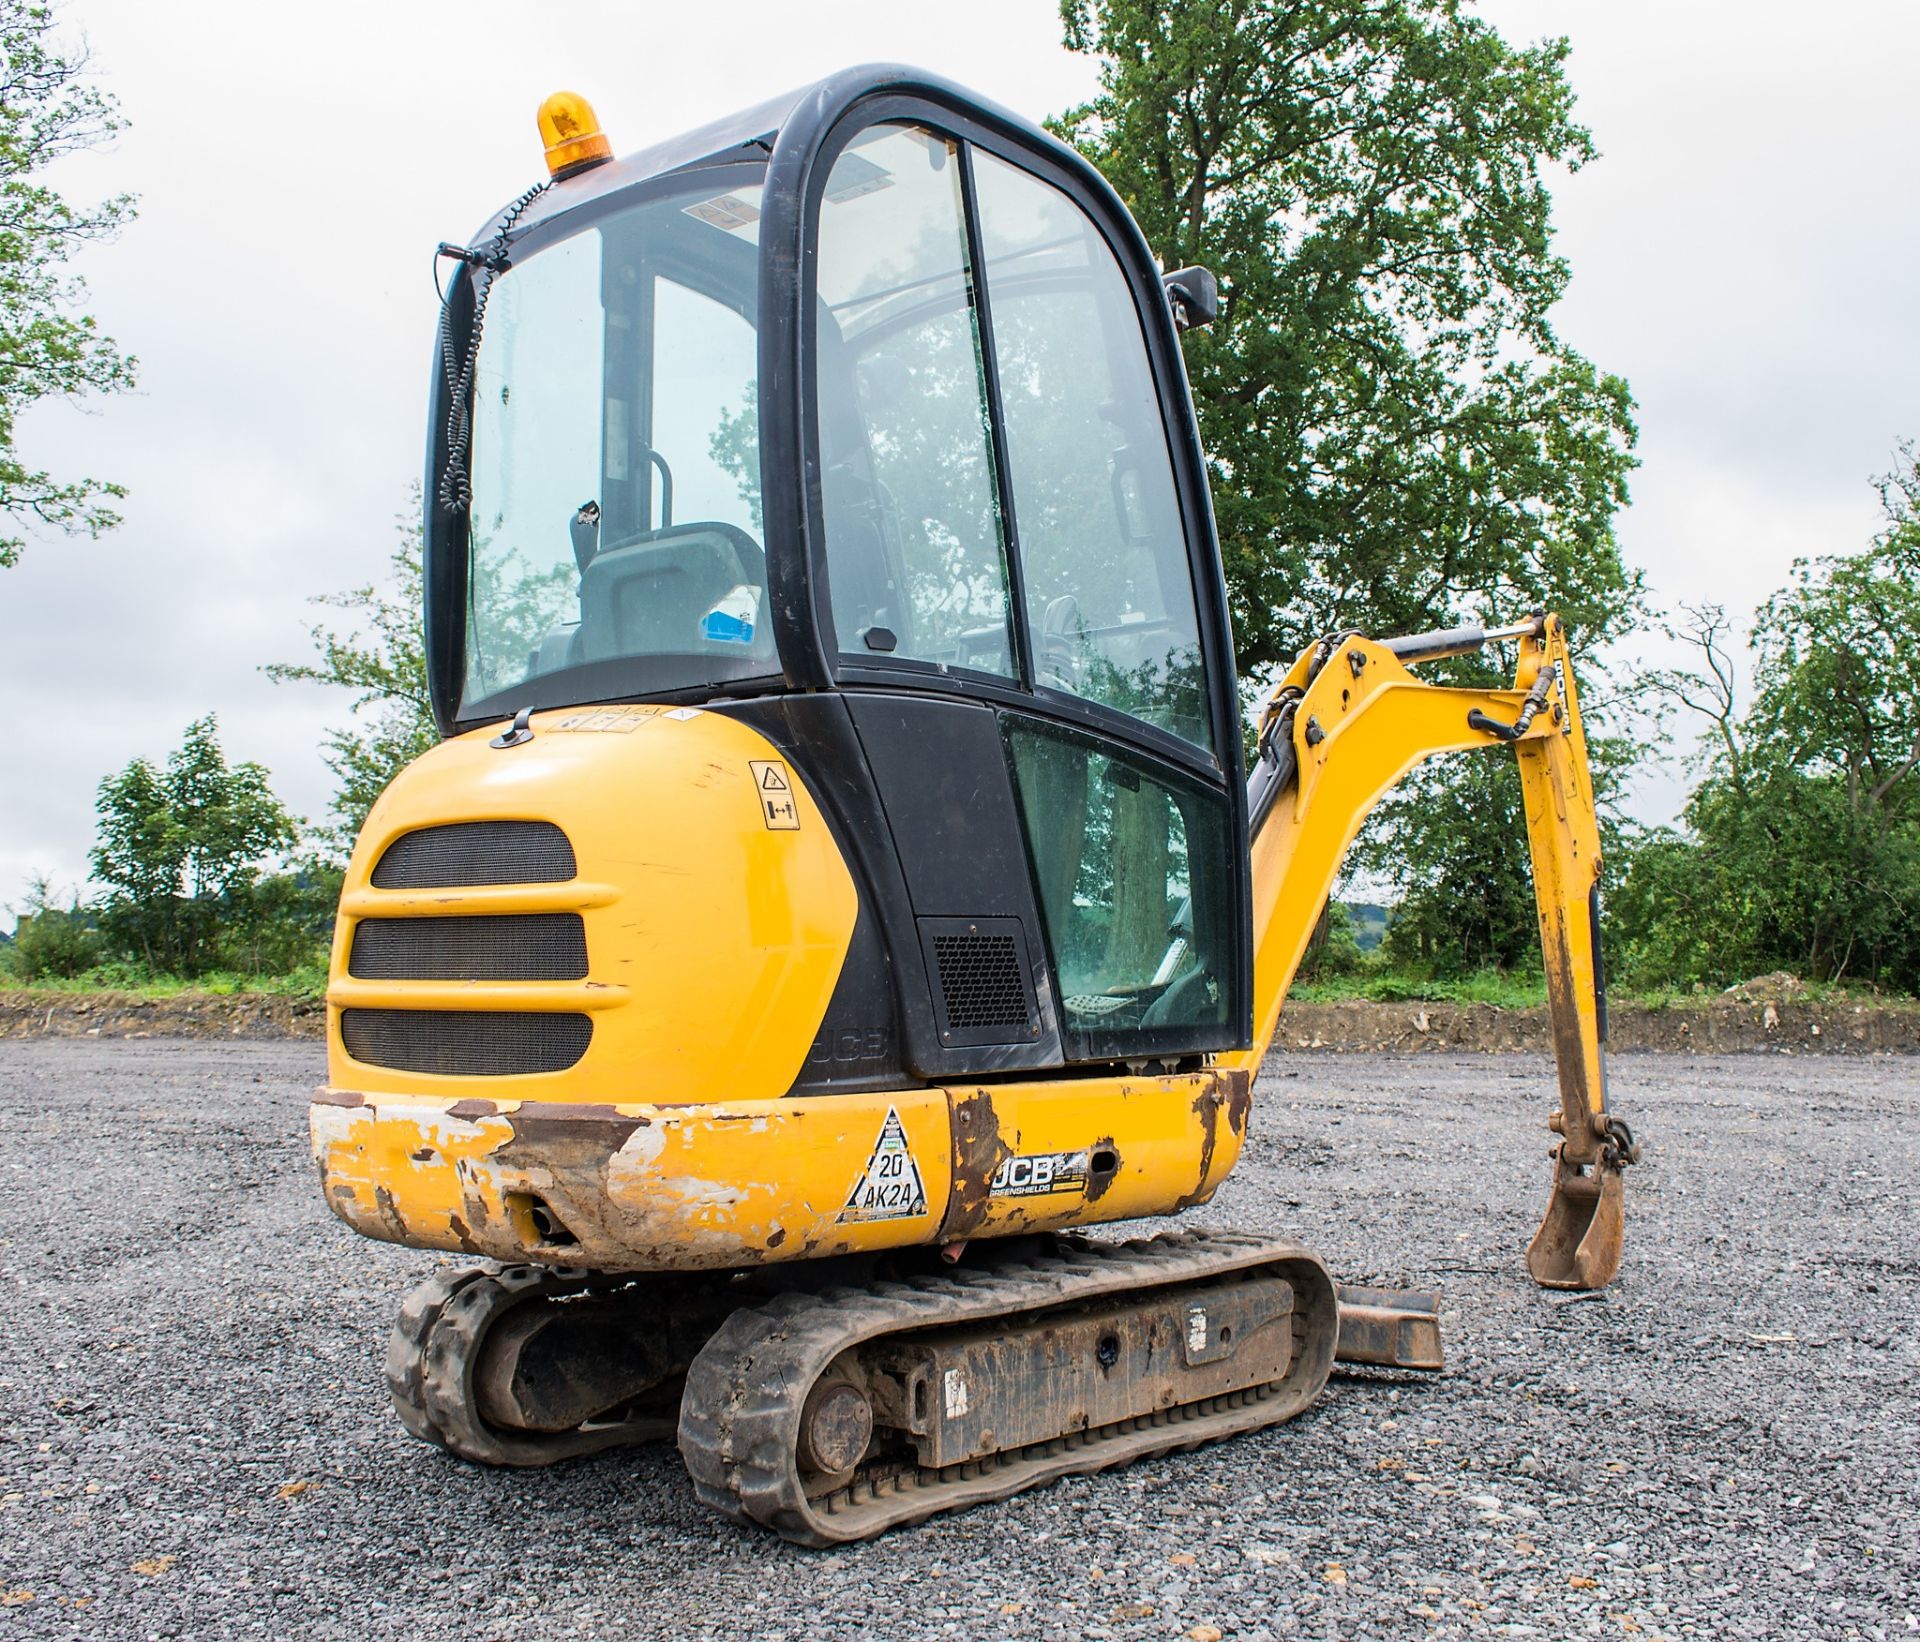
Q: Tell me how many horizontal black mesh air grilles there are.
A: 3